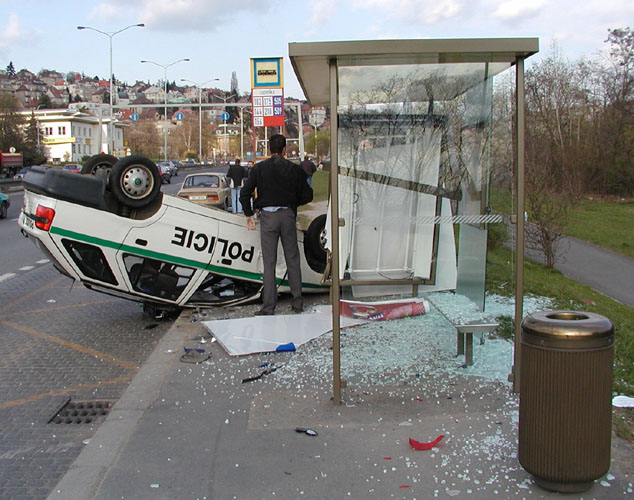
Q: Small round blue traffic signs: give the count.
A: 3